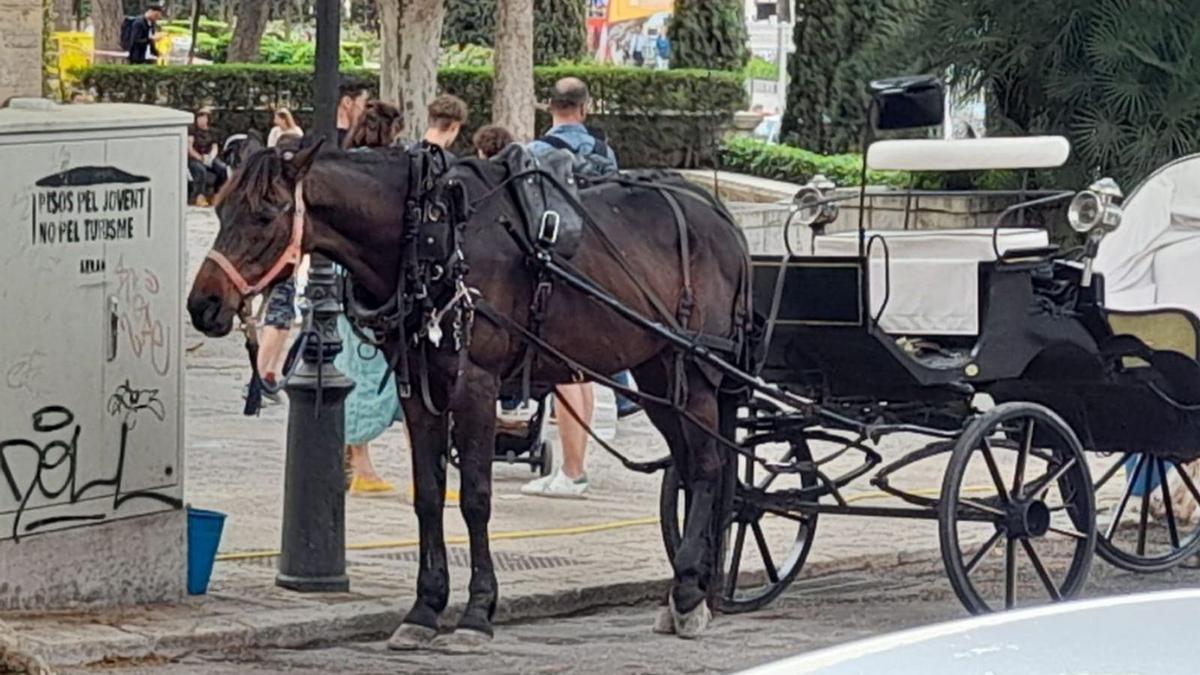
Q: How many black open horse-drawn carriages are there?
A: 1